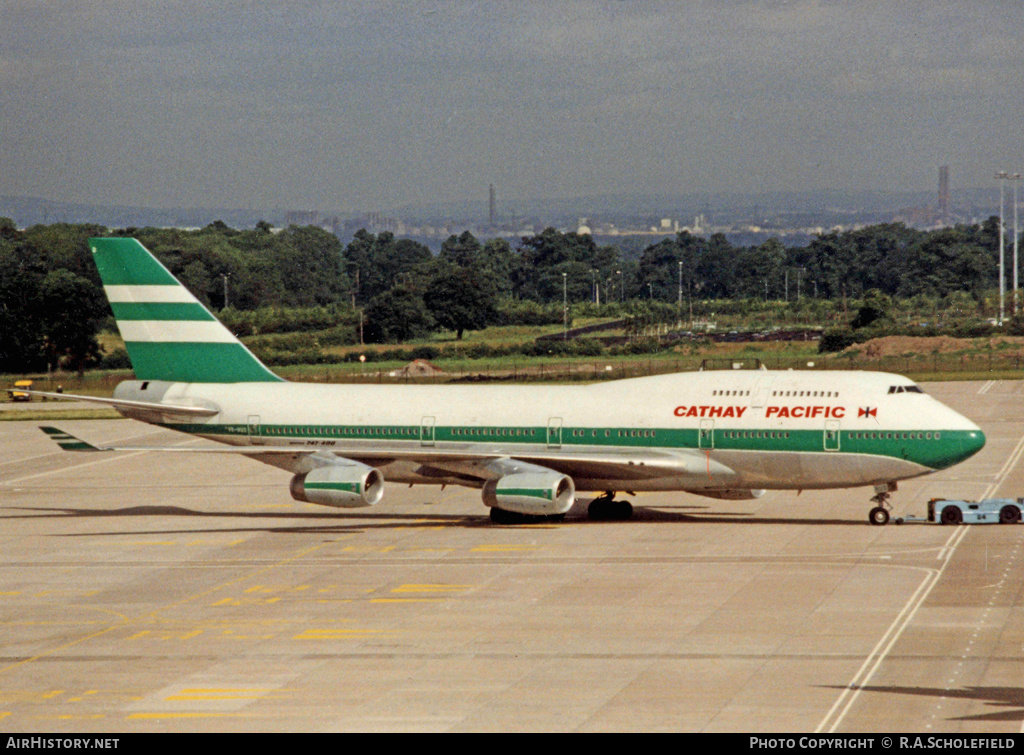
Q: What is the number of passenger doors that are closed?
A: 5